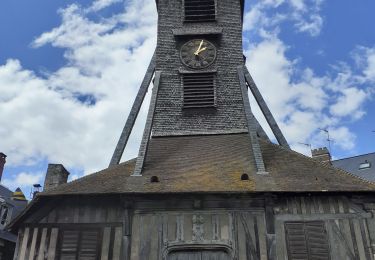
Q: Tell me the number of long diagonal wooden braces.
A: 4